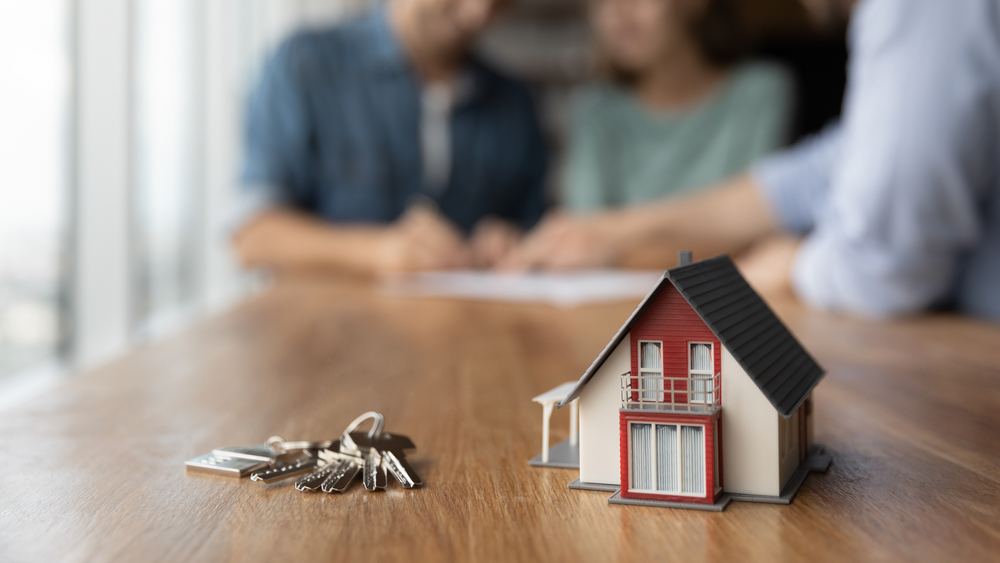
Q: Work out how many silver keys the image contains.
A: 5